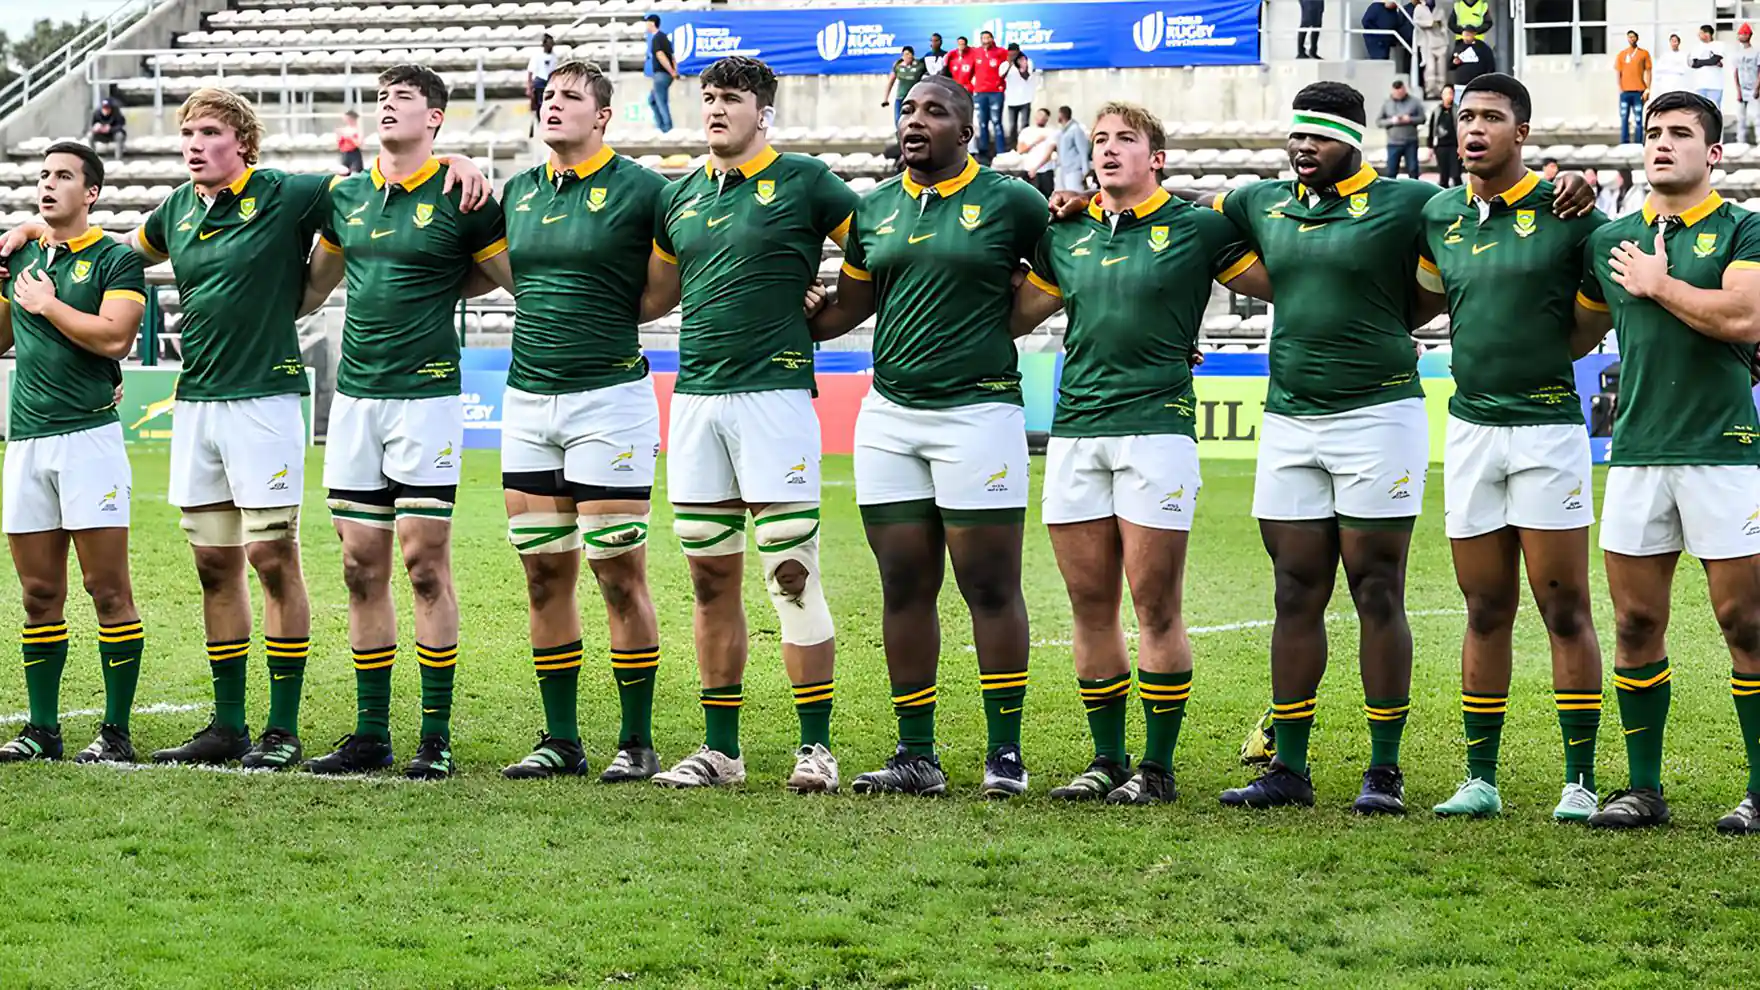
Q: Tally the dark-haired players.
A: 7